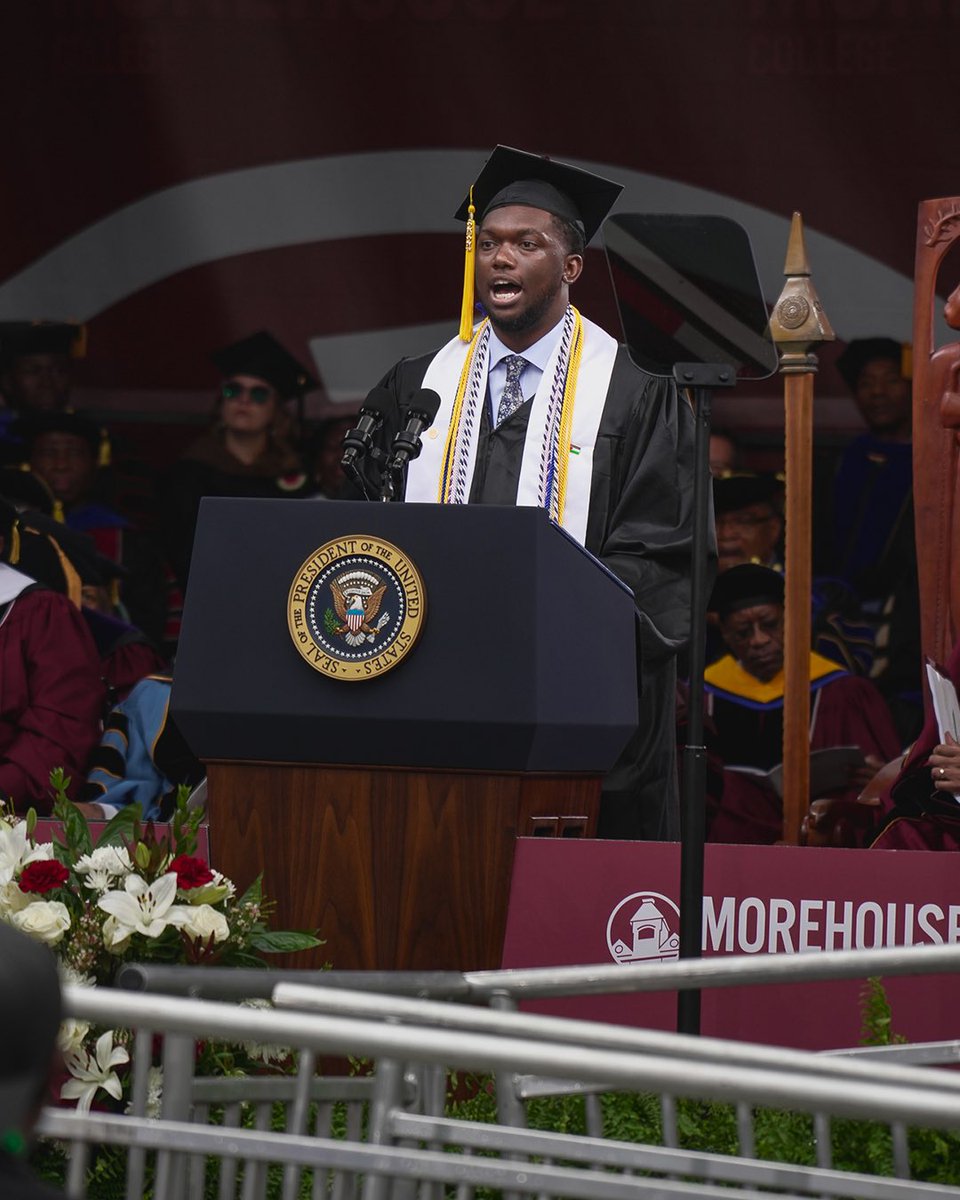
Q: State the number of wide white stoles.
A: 1